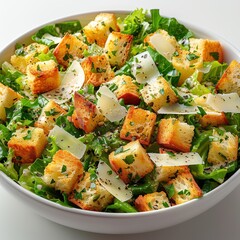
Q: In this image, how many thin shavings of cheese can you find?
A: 9